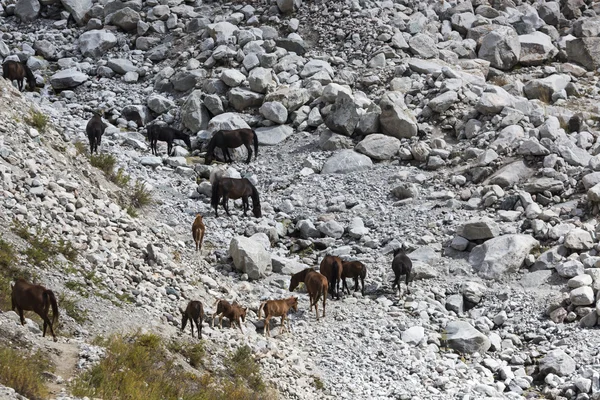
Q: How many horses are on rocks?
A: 14